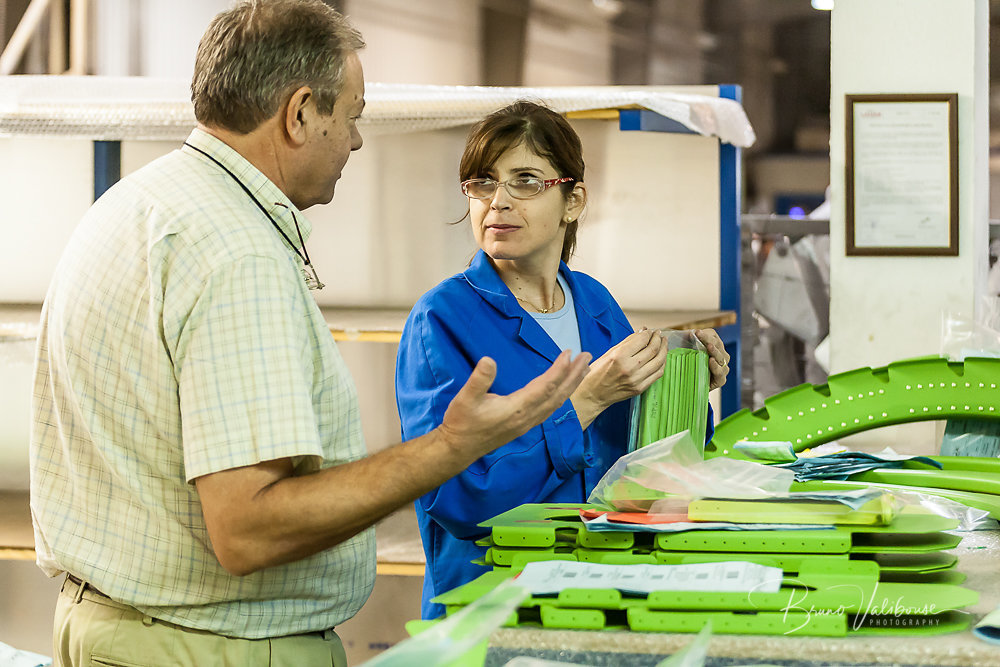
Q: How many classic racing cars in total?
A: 0